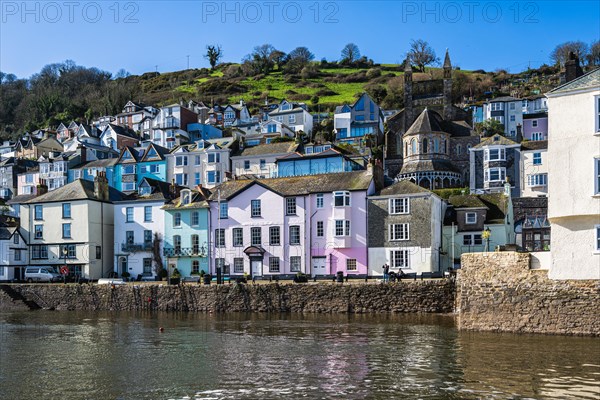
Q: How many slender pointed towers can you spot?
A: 2